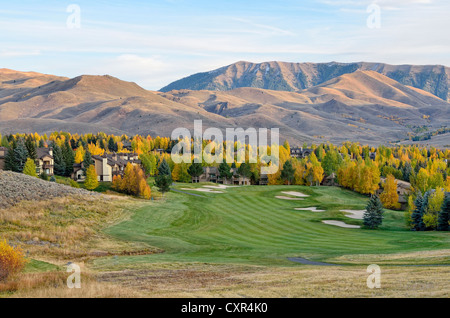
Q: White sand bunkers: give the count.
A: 7